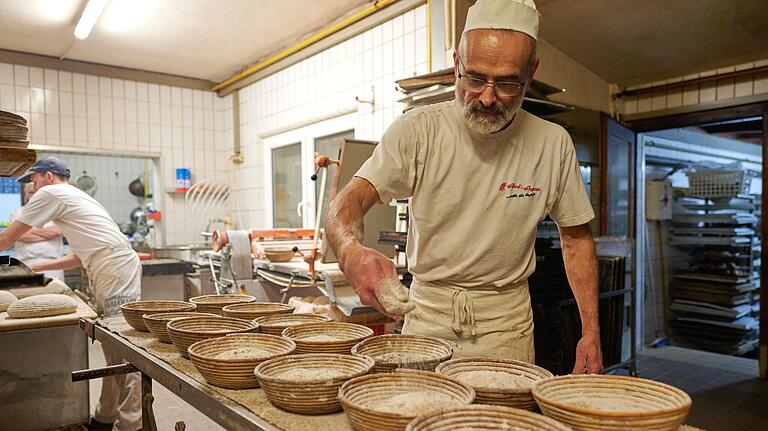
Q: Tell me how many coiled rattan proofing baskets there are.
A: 14